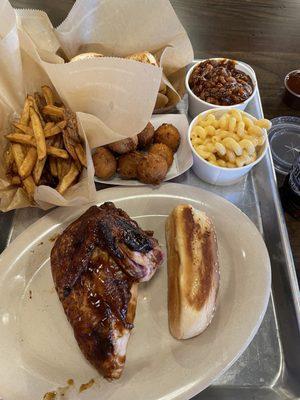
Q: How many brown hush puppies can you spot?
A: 7